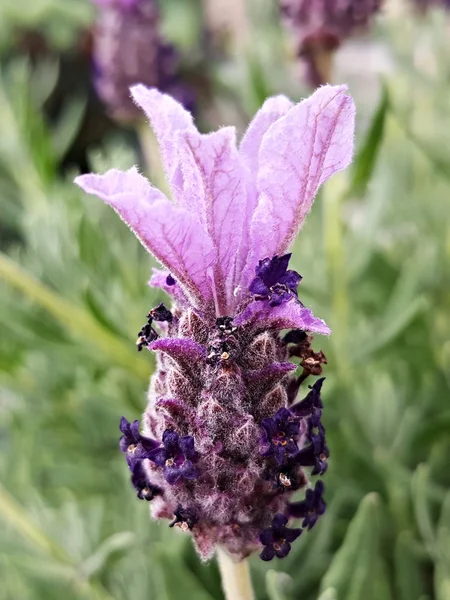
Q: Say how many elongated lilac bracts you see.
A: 5